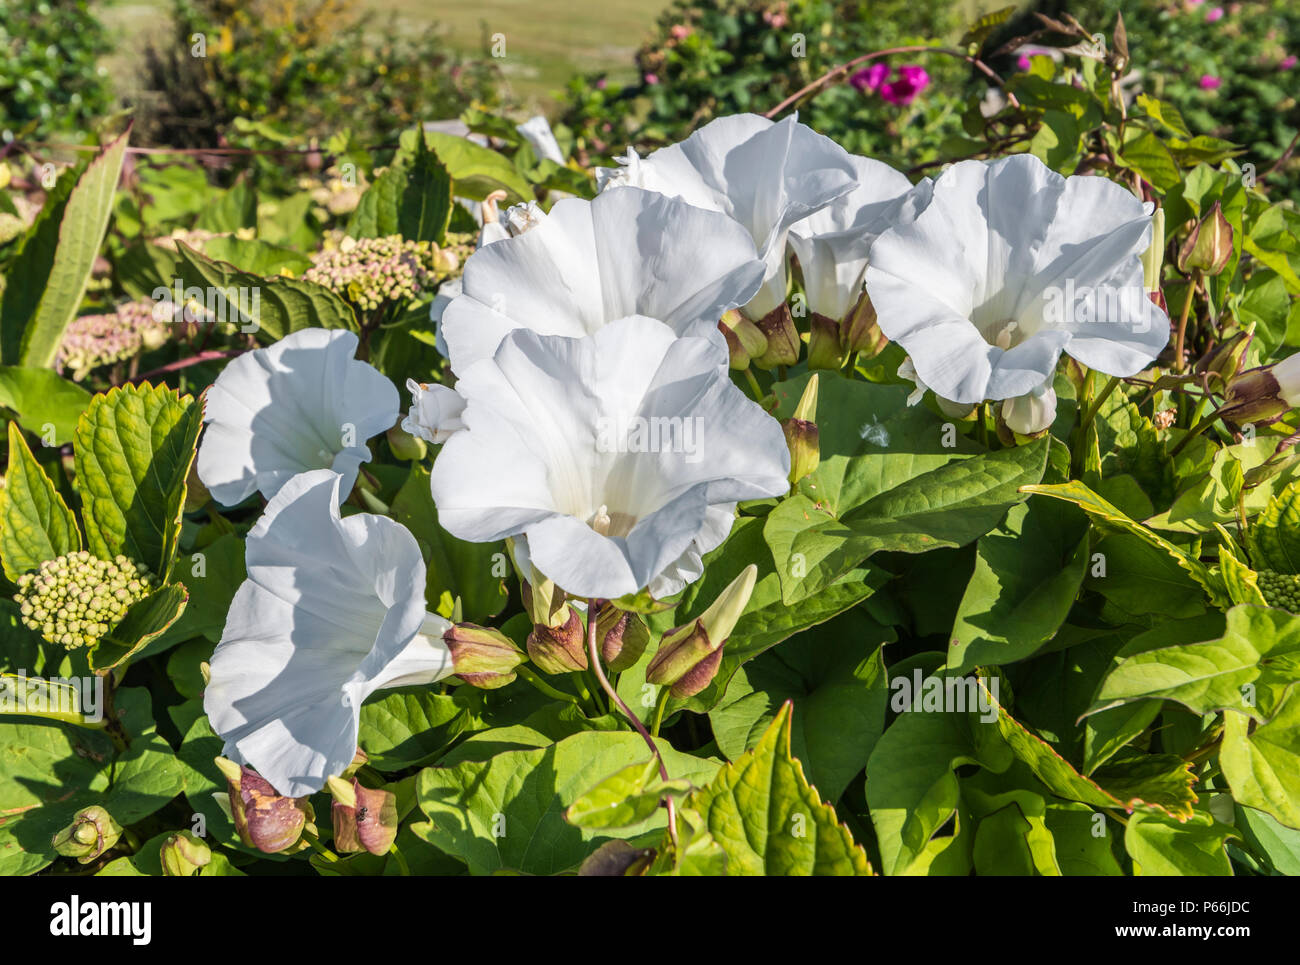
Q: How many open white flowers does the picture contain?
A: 7